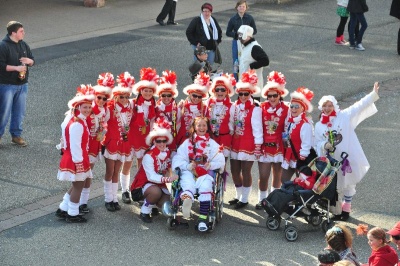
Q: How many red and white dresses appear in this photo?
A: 11